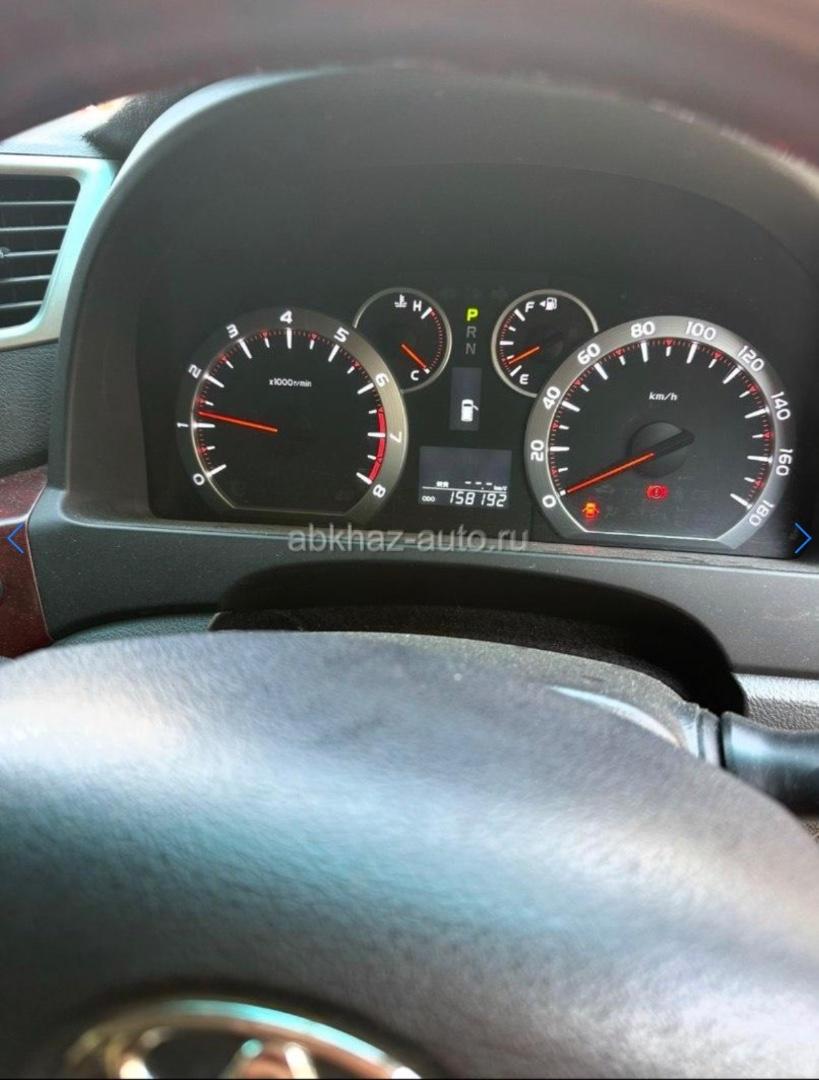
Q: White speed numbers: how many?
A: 10